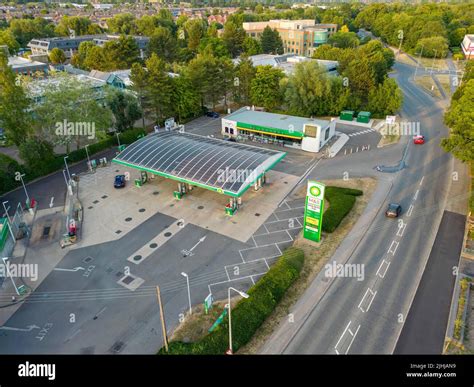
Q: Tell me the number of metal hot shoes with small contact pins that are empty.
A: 0